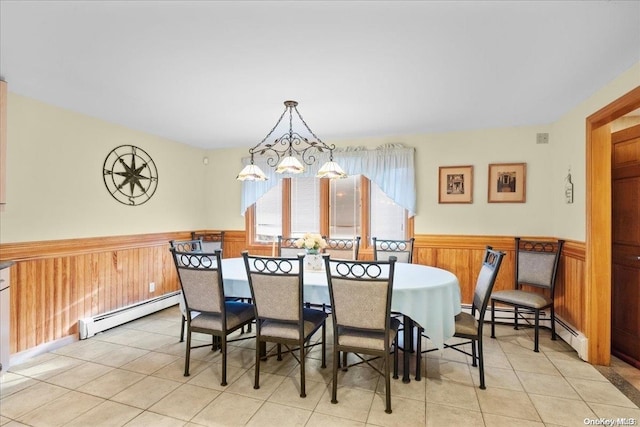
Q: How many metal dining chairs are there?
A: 10